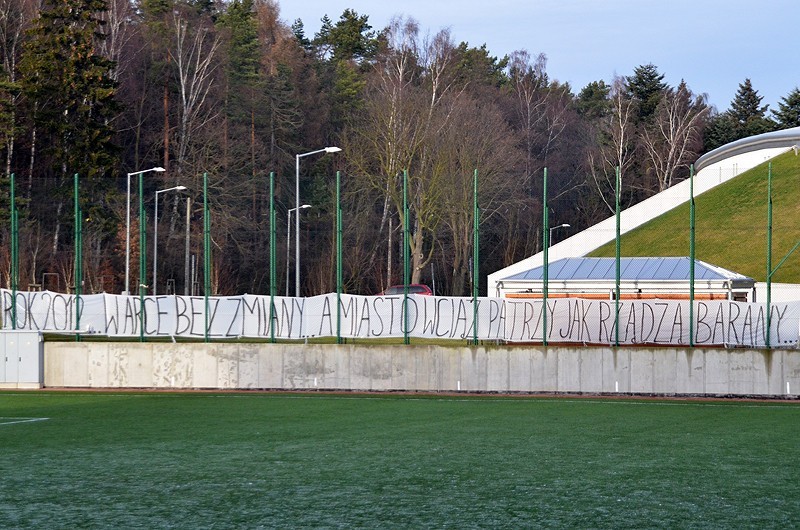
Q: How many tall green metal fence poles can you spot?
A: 12